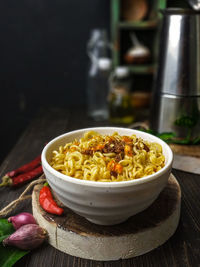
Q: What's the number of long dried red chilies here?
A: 2